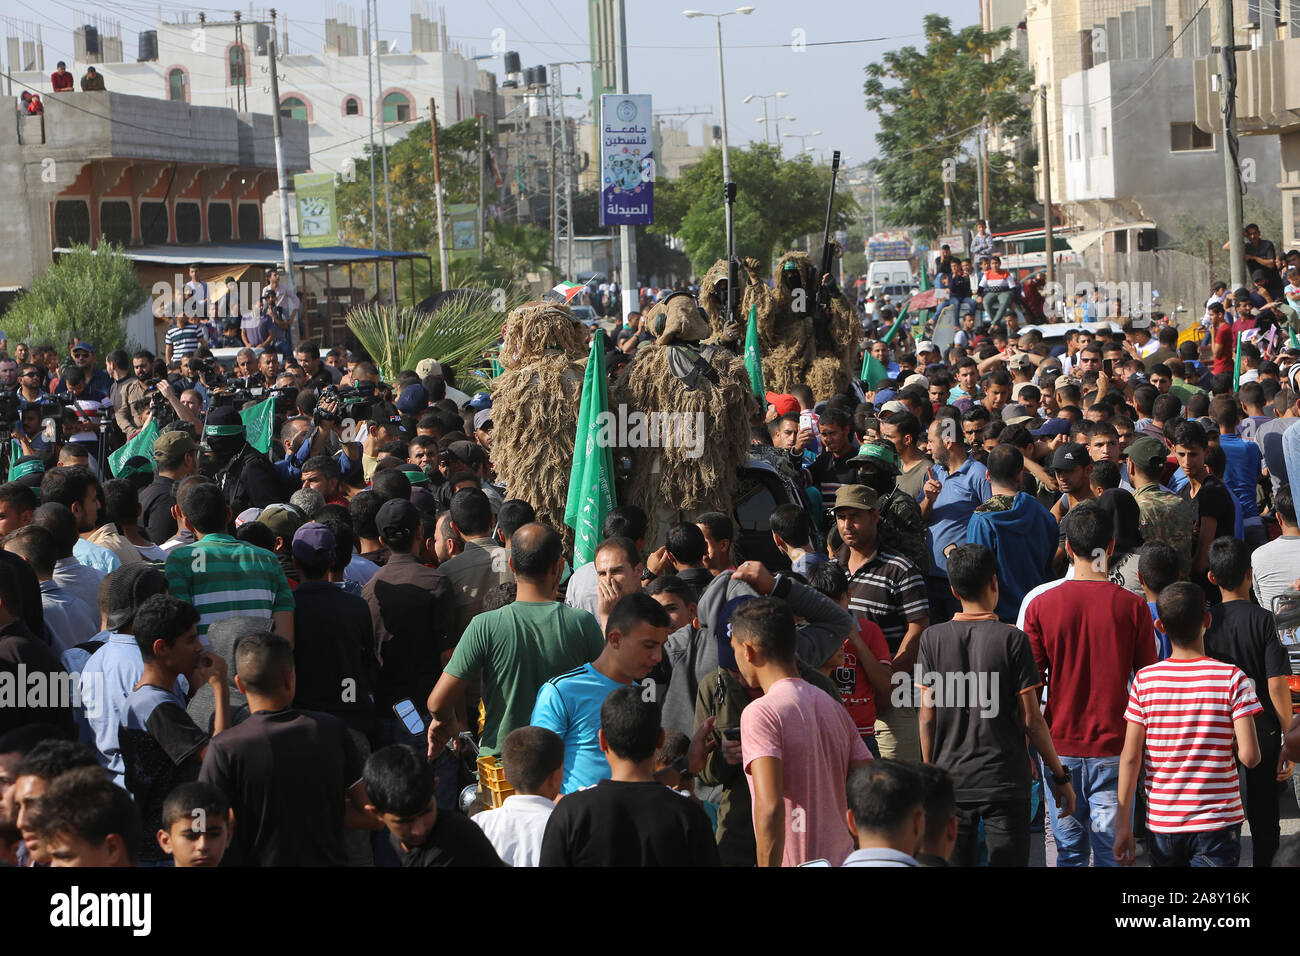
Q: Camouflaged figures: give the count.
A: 4